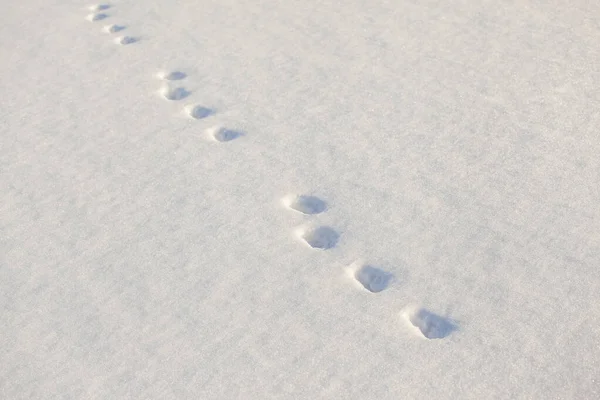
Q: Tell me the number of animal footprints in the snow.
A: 12